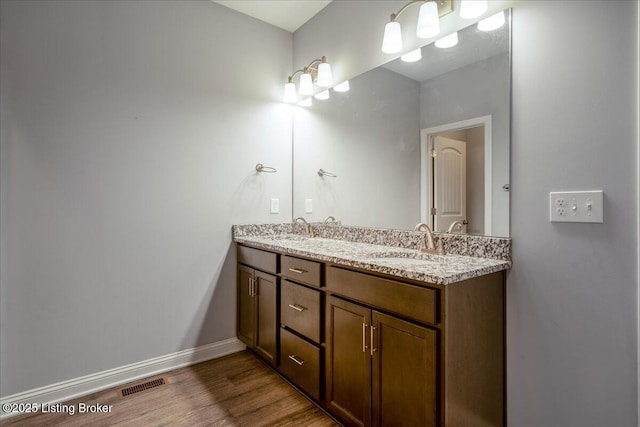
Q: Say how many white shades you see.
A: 6